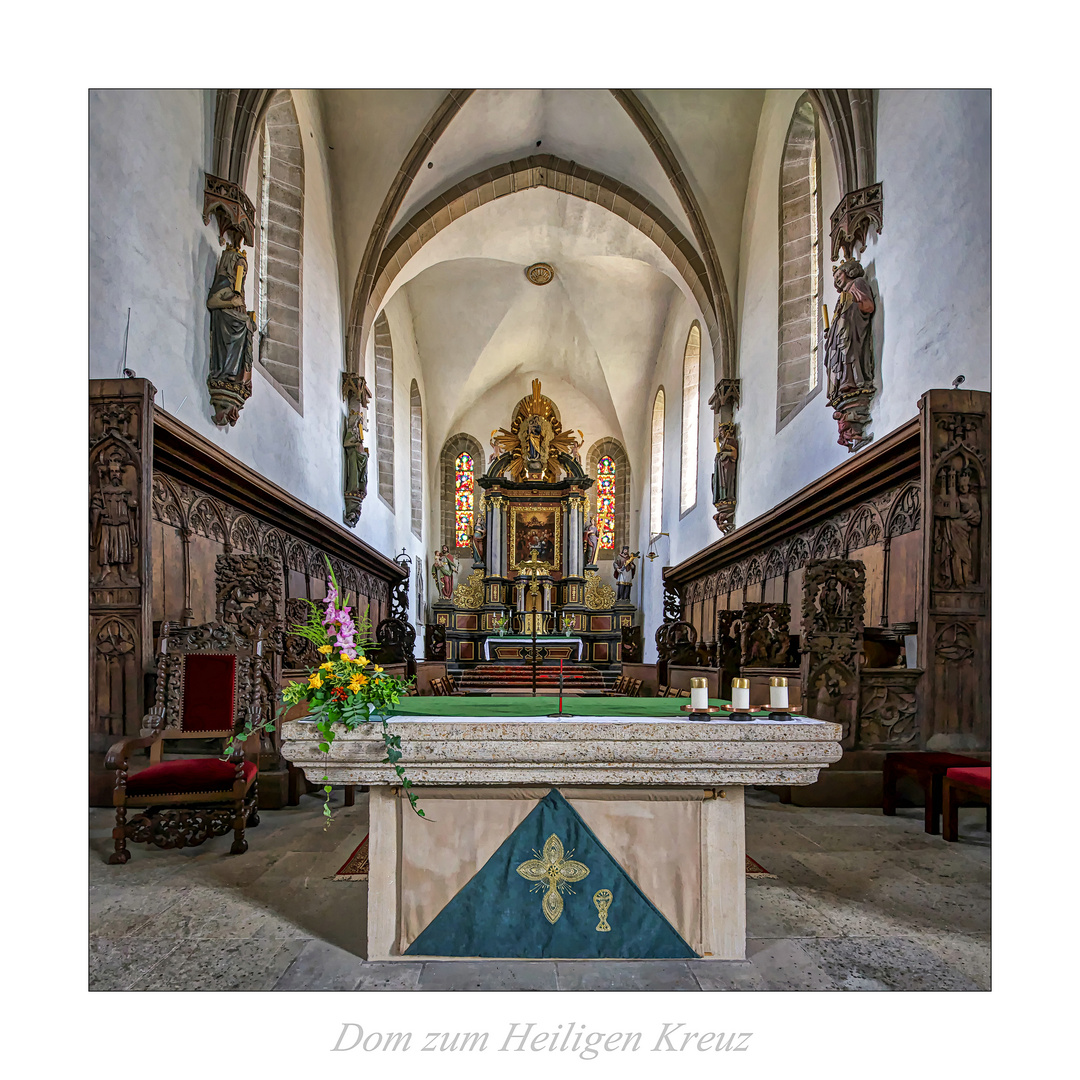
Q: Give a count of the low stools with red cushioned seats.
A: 2